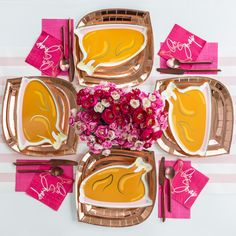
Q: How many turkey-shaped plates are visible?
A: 4